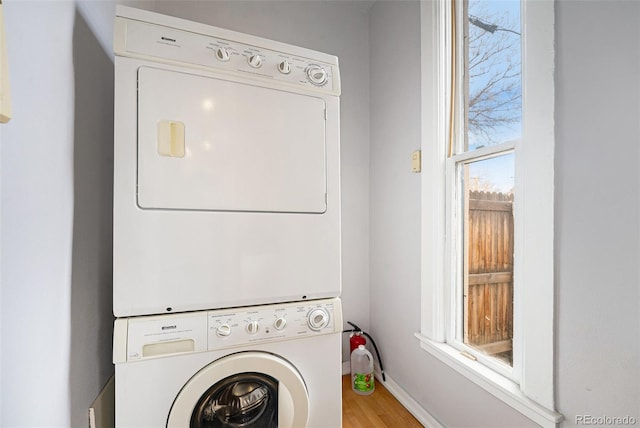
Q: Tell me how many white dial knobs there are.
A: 8